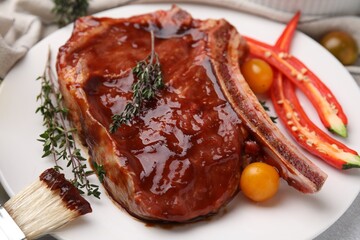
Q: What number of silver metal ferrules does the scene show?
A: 1